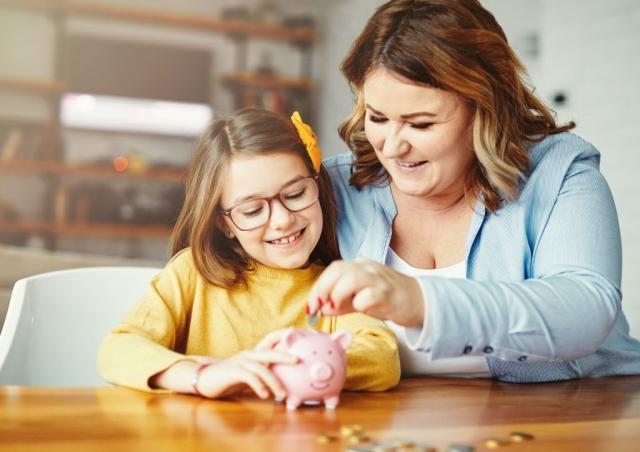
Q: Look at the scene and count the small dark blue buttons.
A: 3